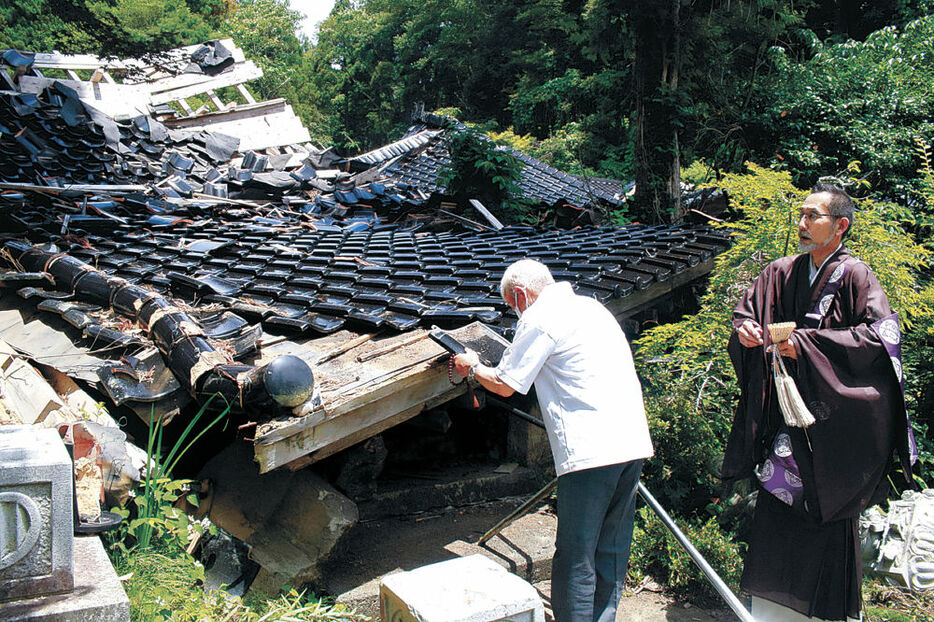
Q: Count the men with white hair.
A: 1